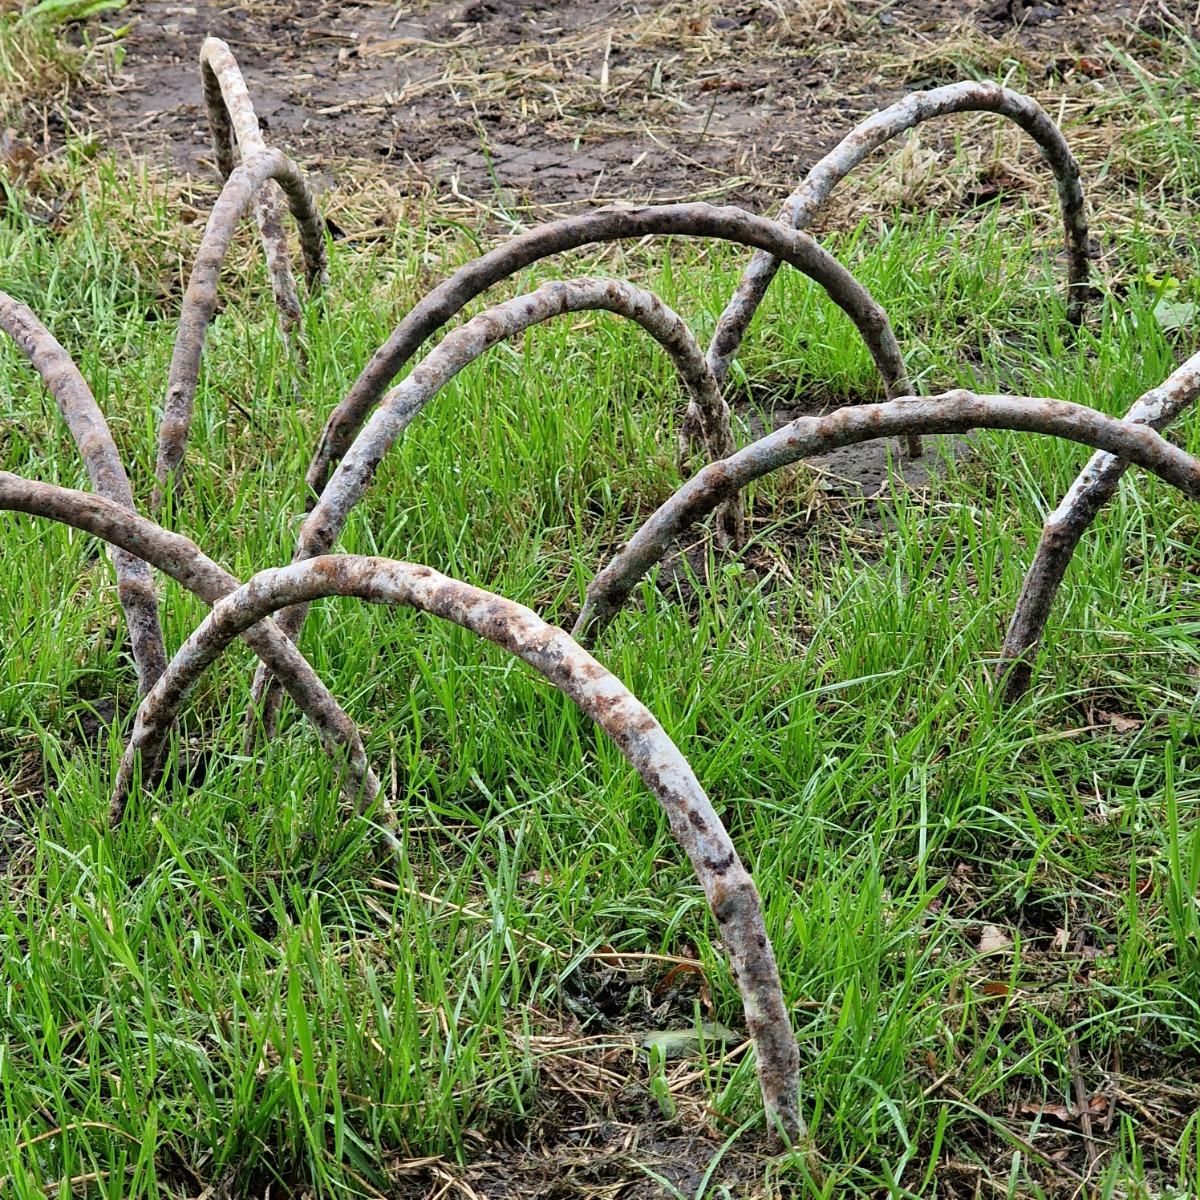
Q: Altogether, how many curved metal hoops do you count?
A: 10